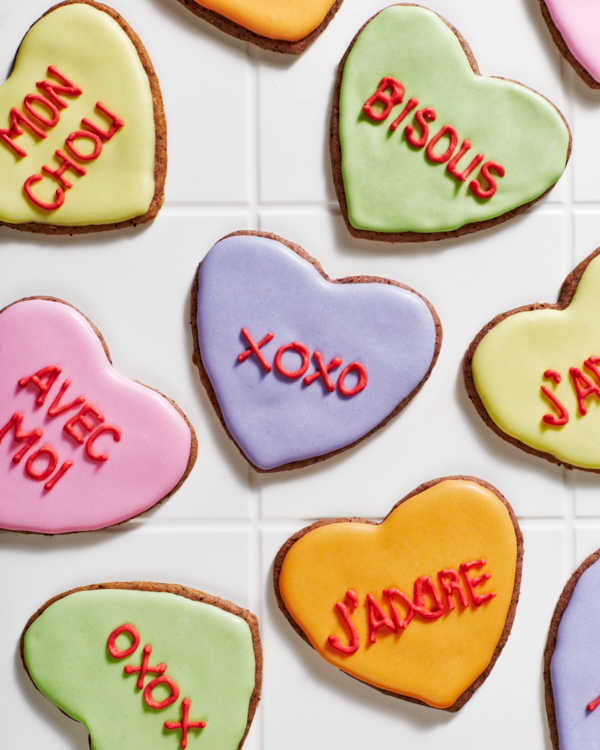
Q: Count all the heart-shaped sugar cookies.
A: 10